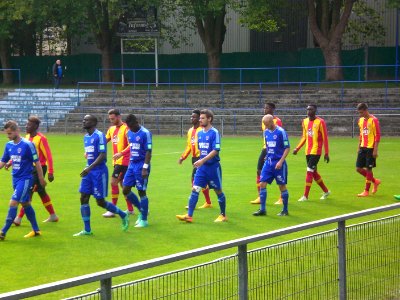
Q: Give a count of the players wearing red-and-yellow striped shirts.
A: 6